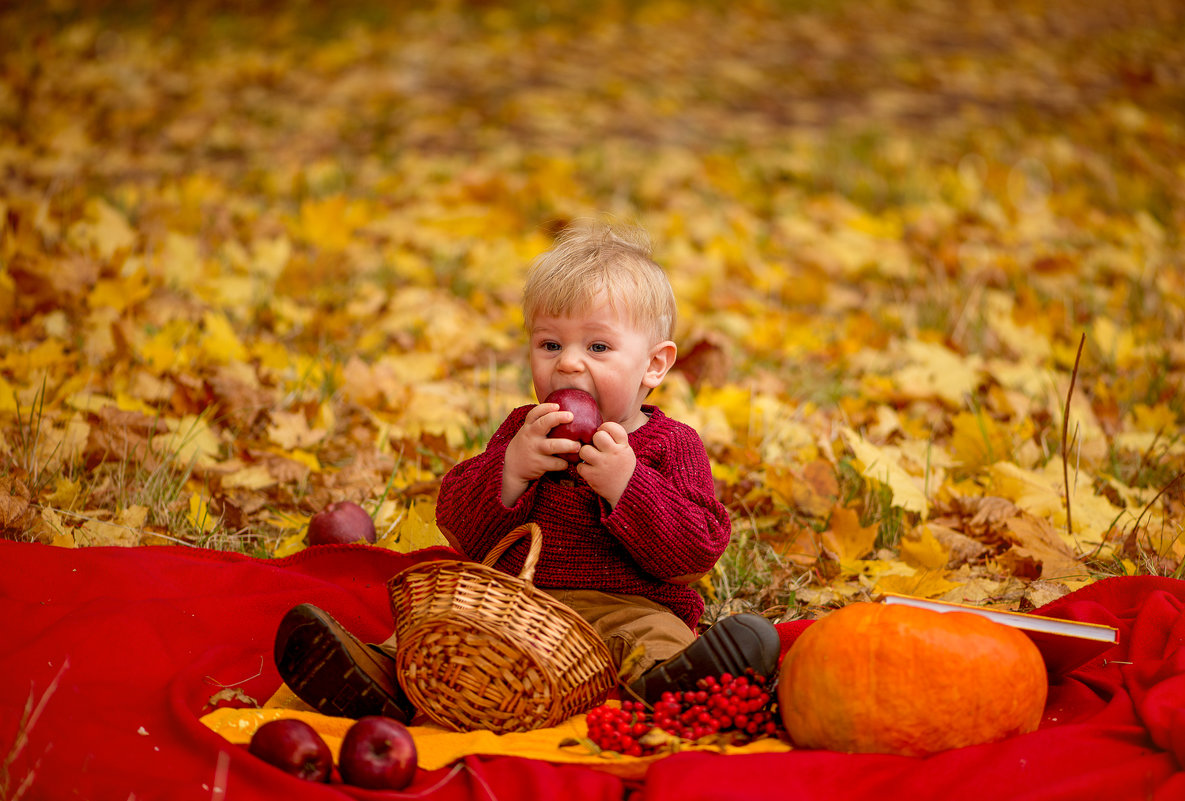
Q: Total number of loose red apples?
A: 3